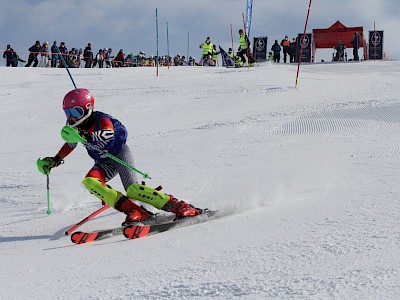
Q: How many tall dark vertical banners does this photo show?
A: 3